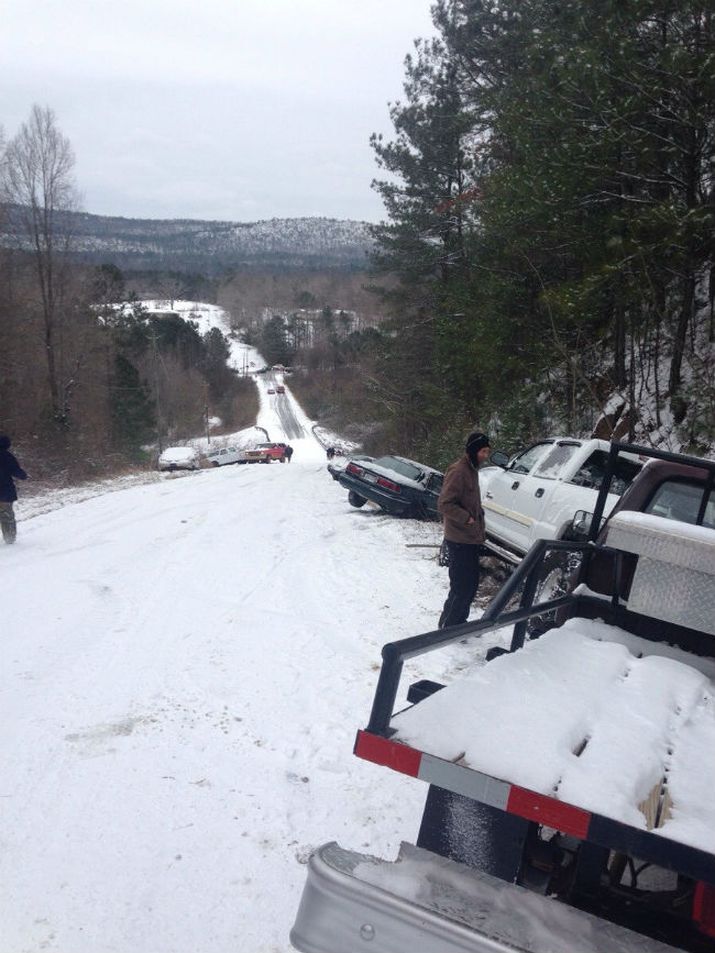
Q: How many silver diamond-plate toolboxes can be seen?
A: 1